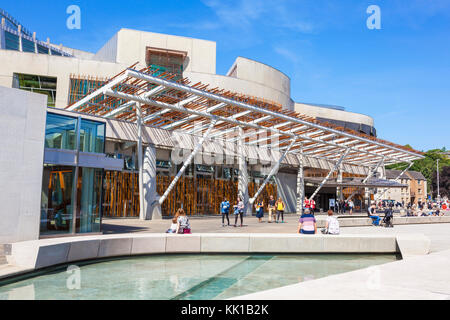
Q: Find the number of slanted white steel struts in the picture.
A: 5